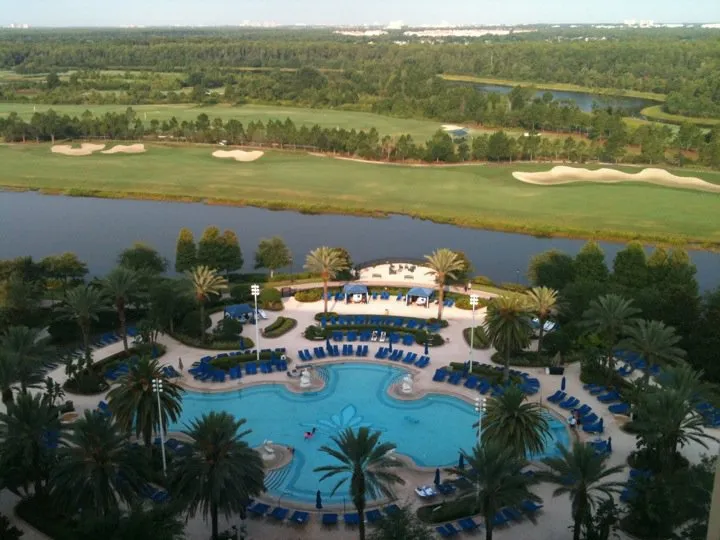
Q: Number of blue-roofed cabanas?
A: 3